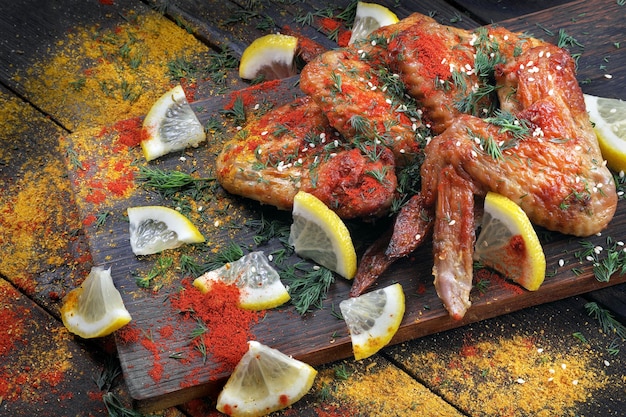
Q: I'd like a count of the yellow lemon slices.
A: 11